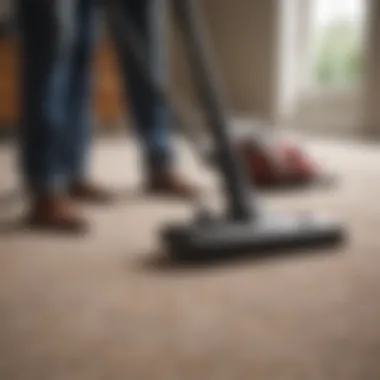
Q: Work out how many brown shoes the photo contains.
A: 3